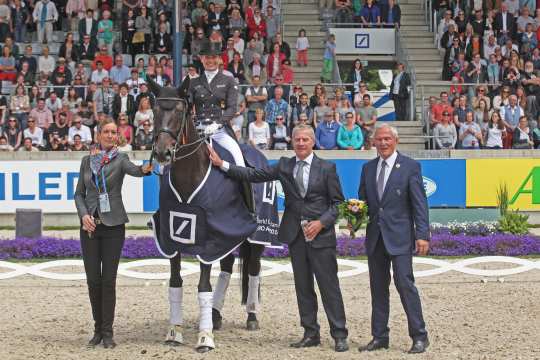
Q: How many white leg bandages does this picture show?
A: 4